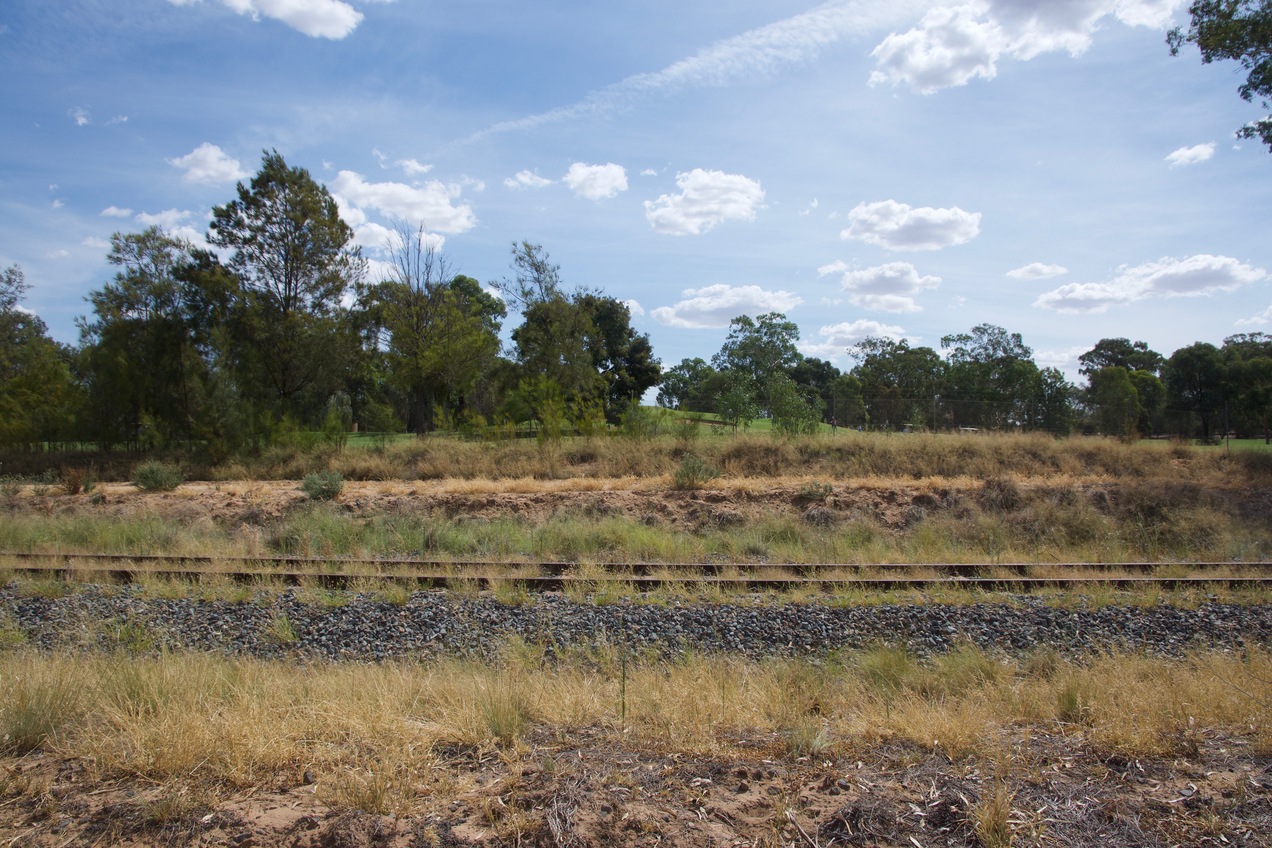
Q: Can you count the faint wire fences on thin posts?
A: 1